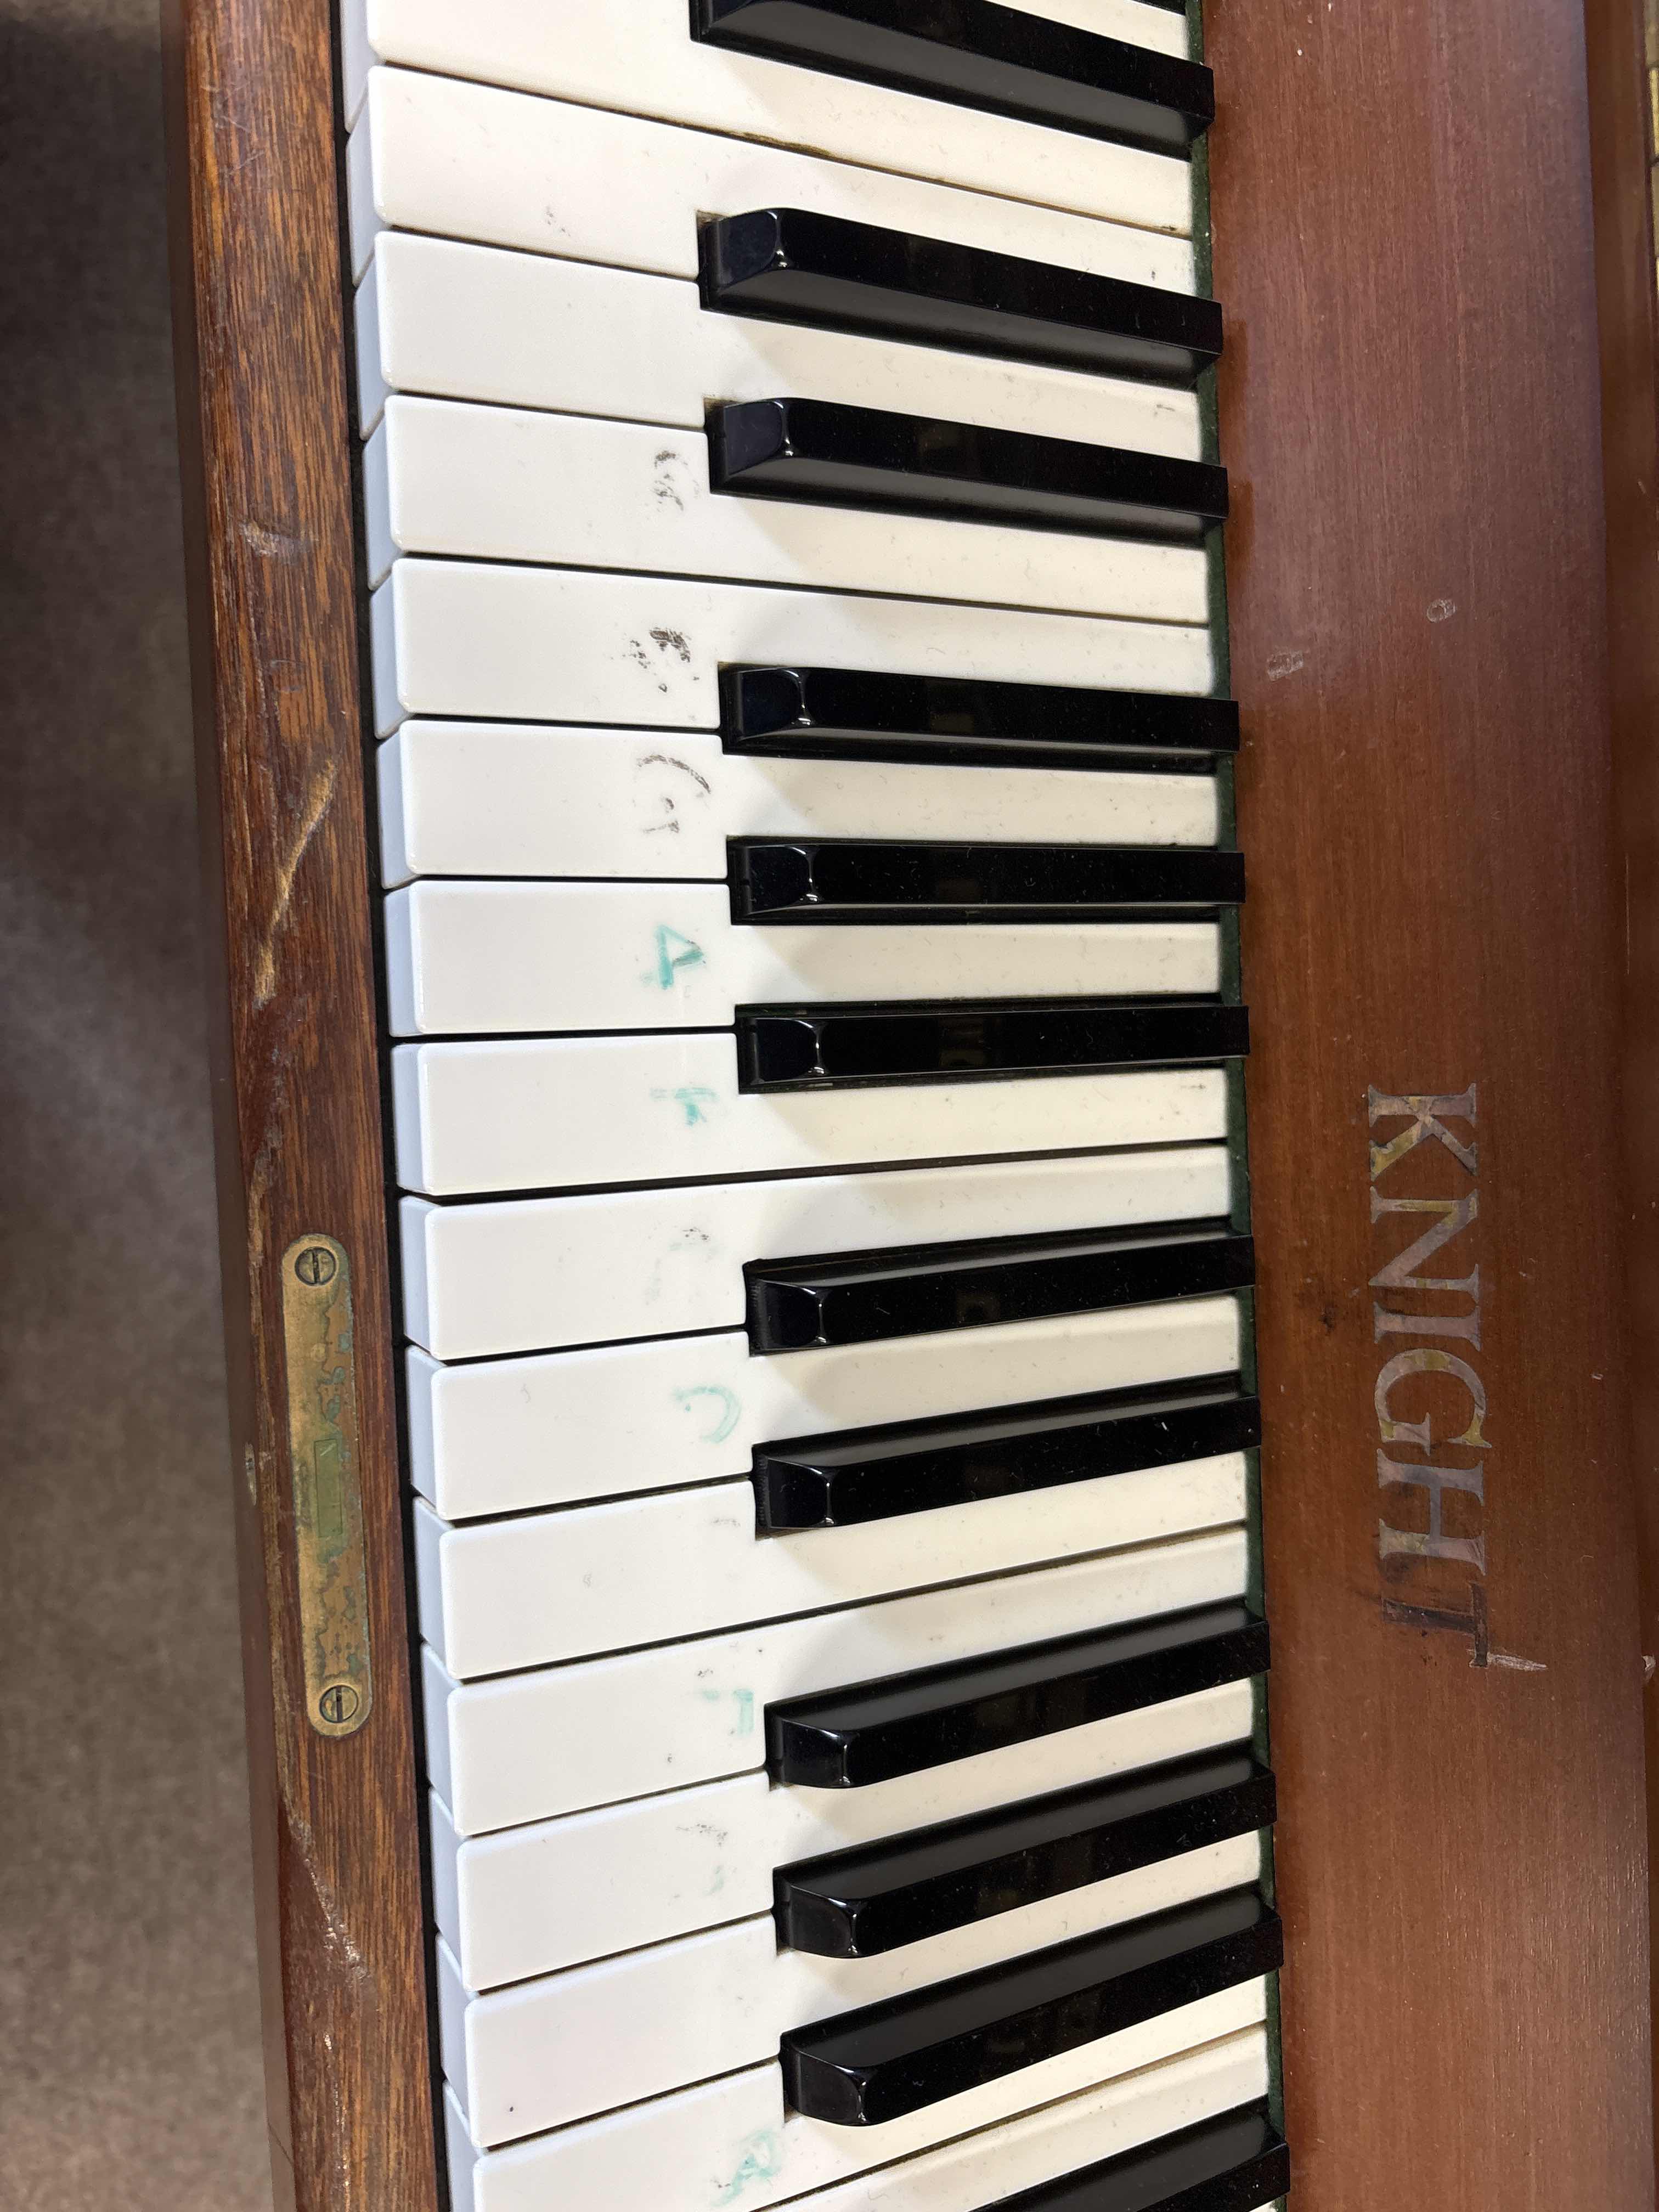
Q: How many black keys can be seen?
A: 13